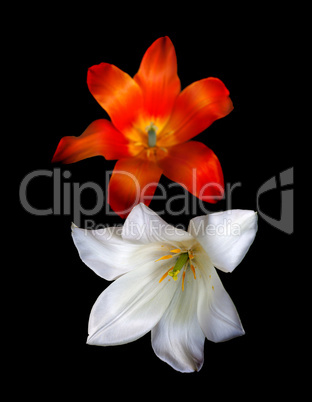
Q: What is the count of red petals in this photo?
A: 6